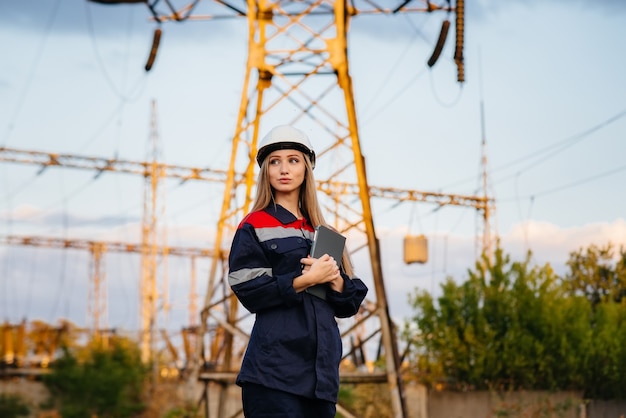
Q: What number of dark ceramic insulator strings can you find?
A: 3